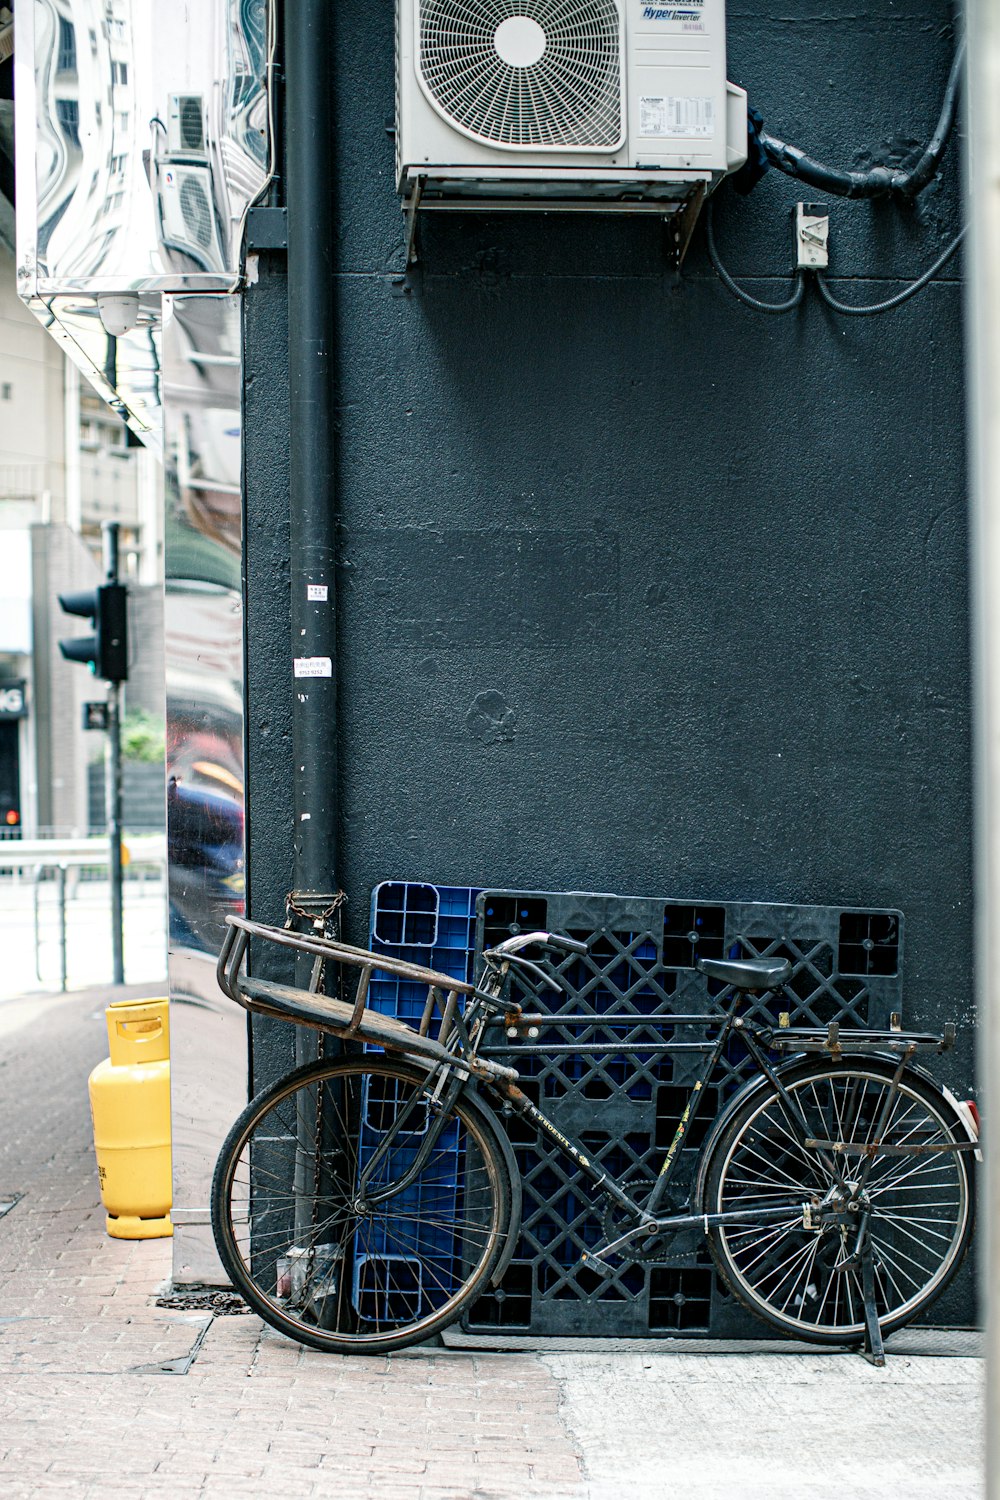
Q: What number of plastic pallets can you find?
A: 2